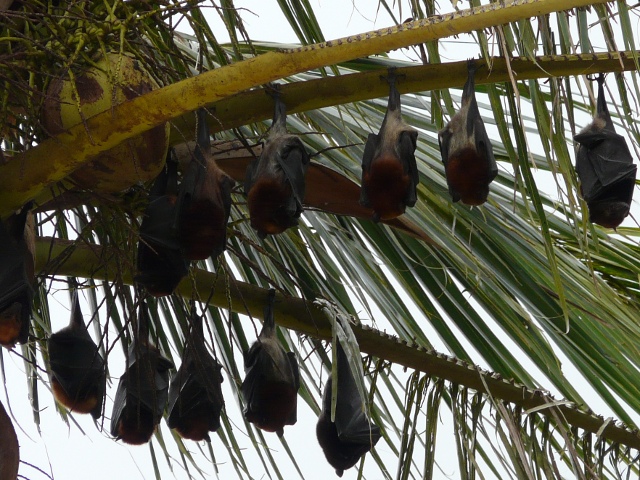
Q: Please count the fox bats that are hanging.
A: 12